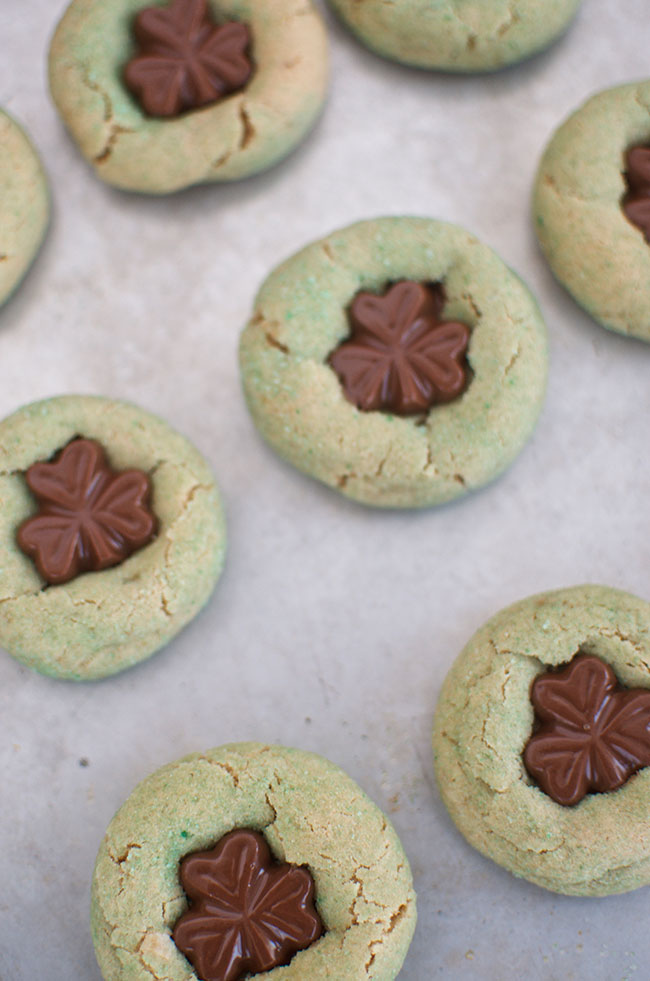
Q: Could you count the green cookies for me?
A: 8